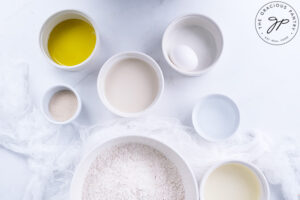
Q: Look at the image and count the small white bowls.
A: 6